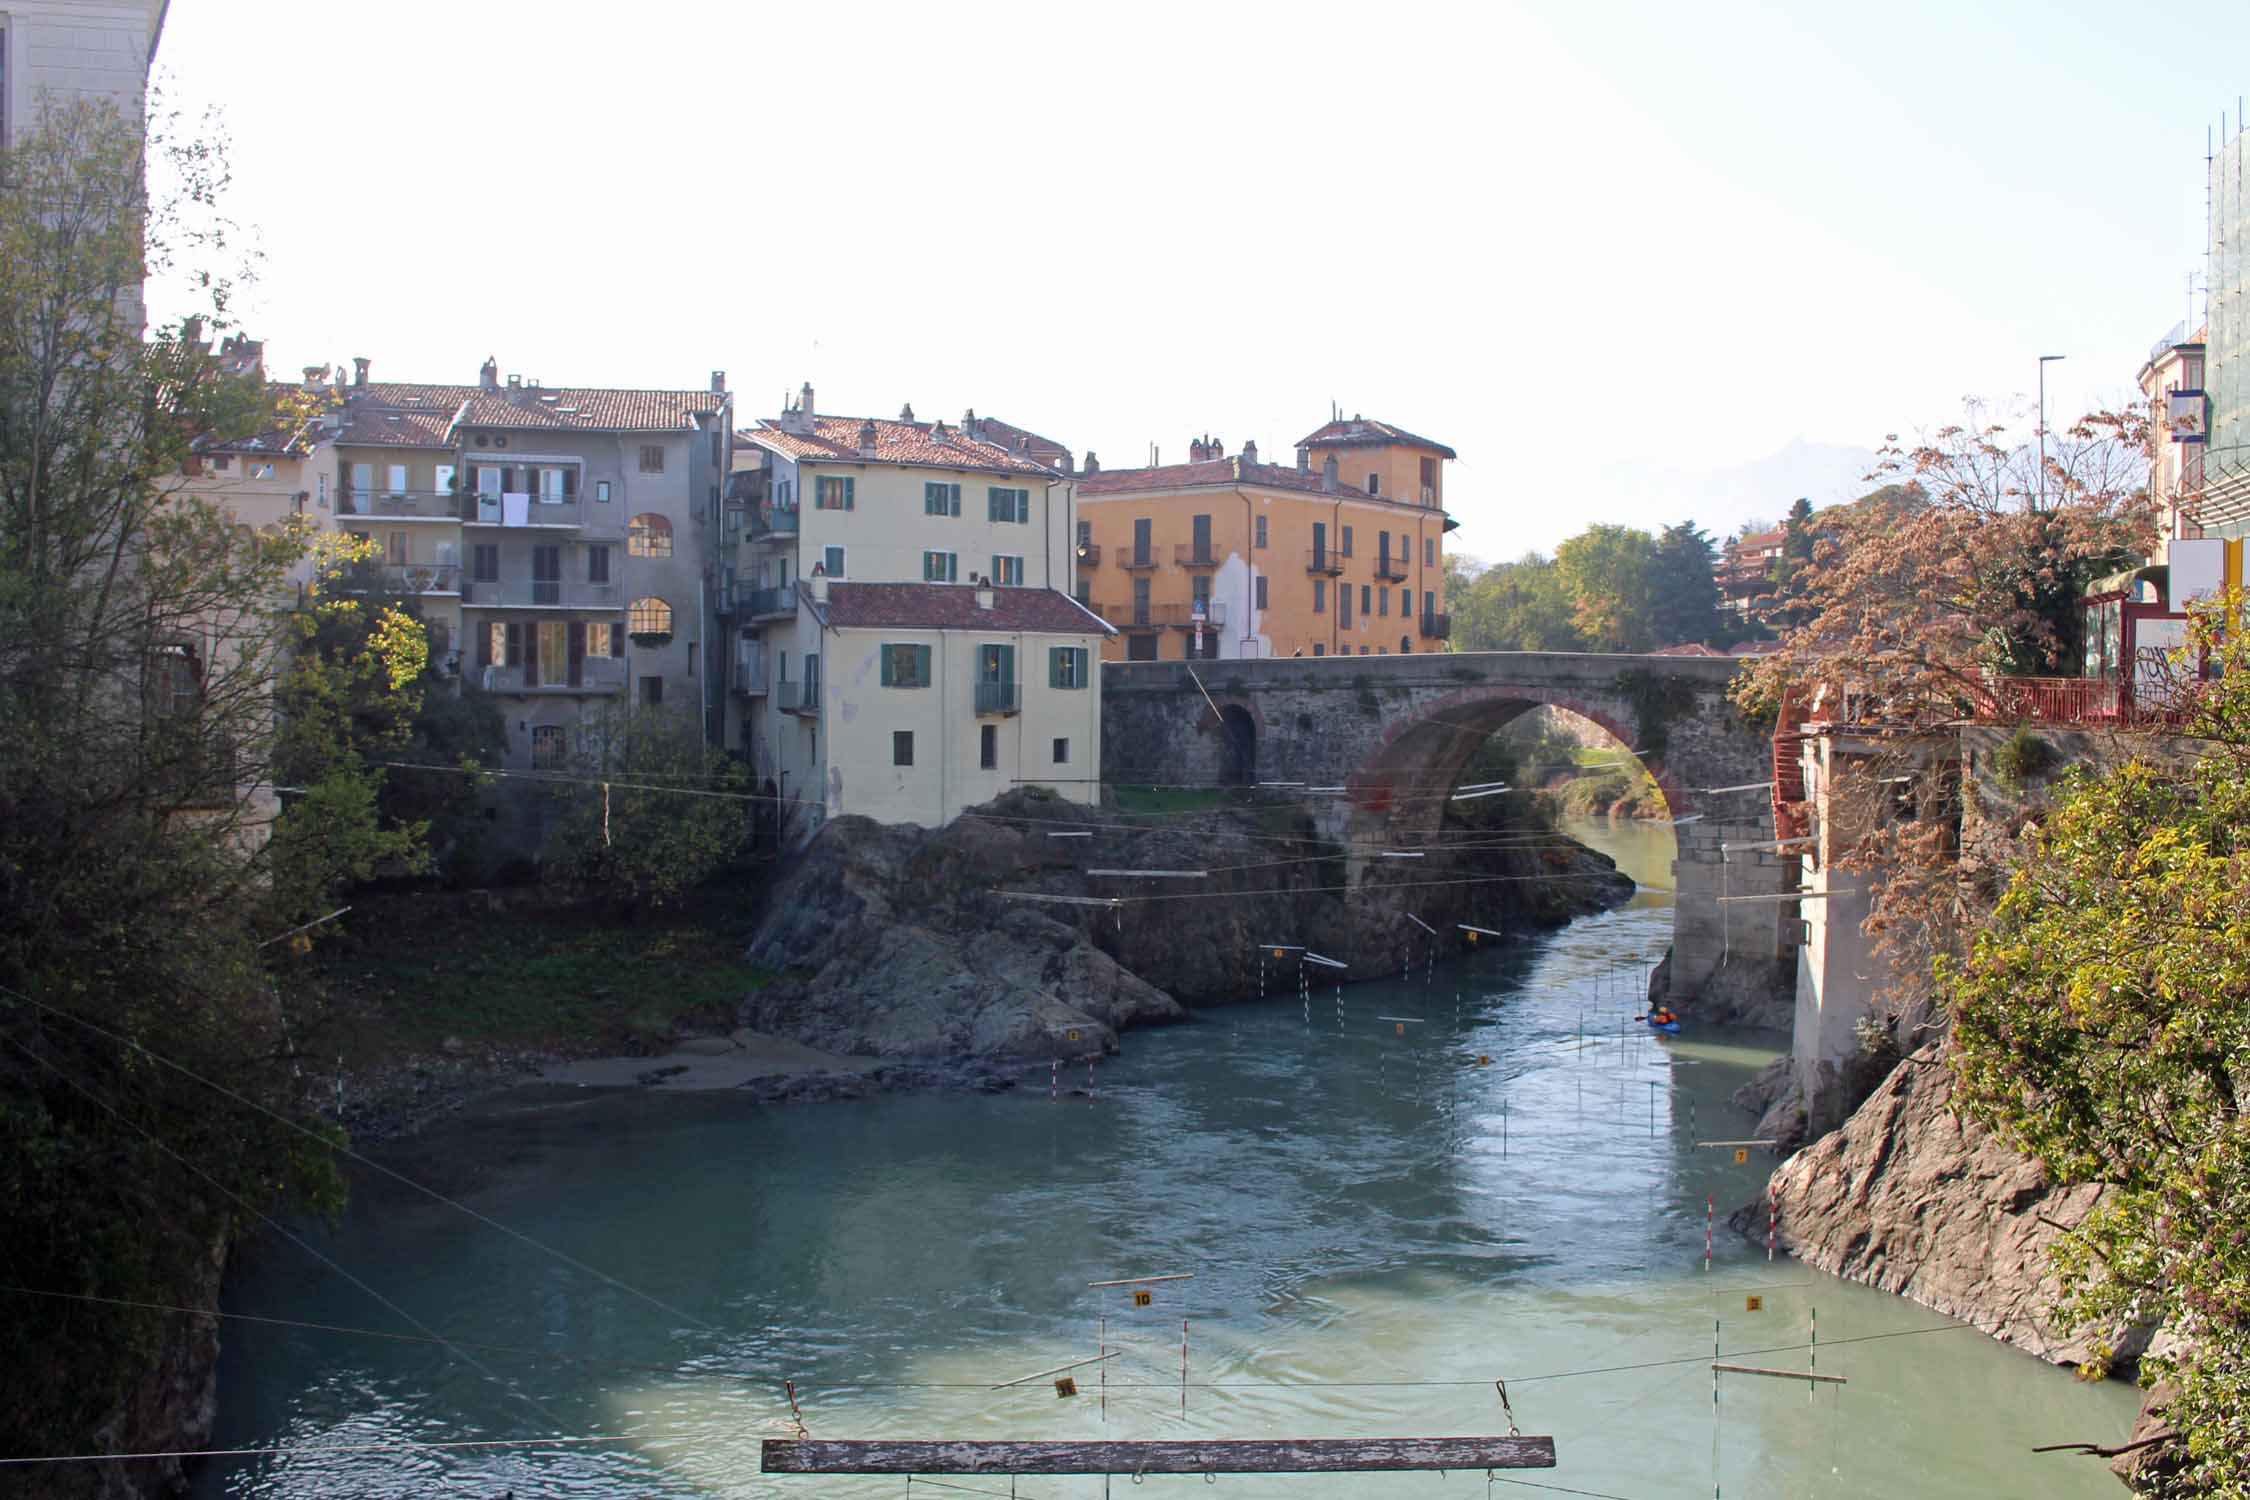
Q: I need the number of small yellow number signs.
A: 10